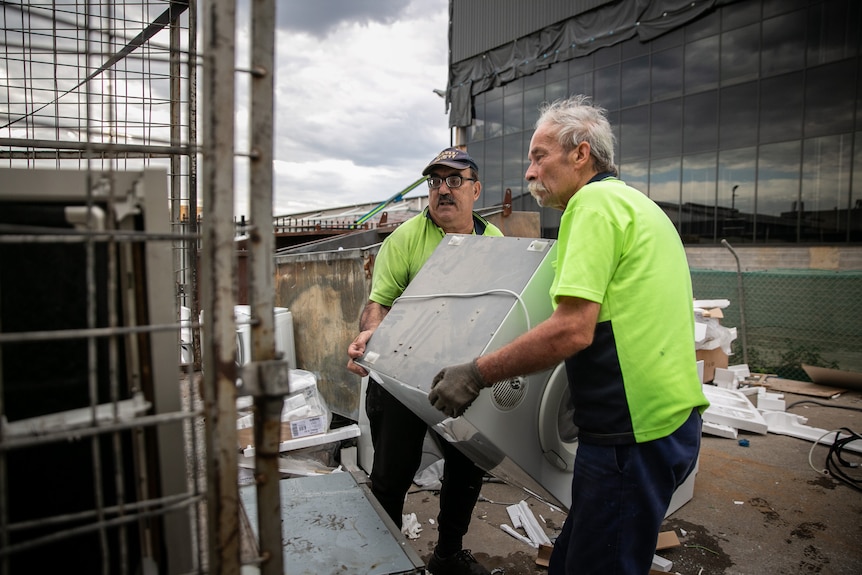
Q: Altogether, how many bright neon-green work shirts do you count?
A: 2